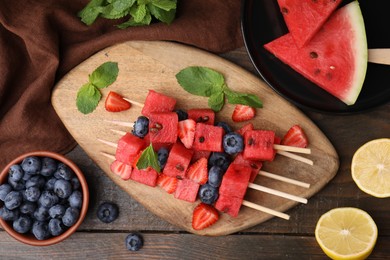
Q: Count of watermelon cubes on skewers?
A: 15